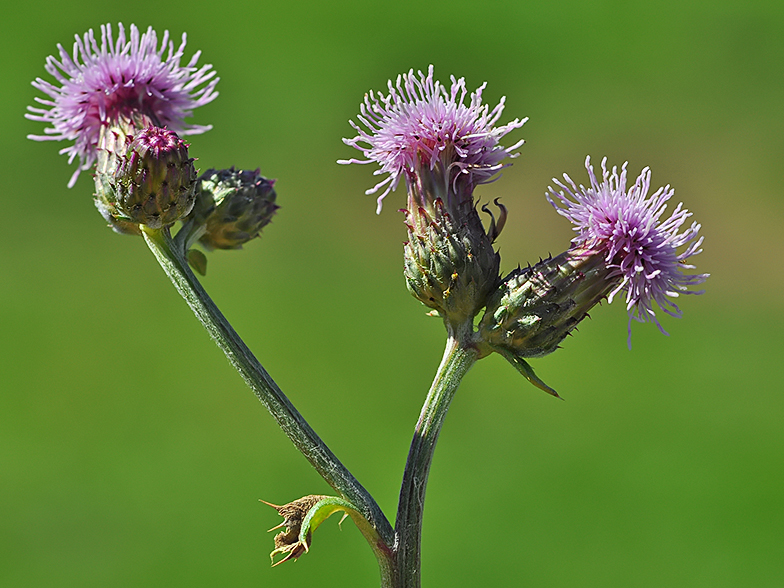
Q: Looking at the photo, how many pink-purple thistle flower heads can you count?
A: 3